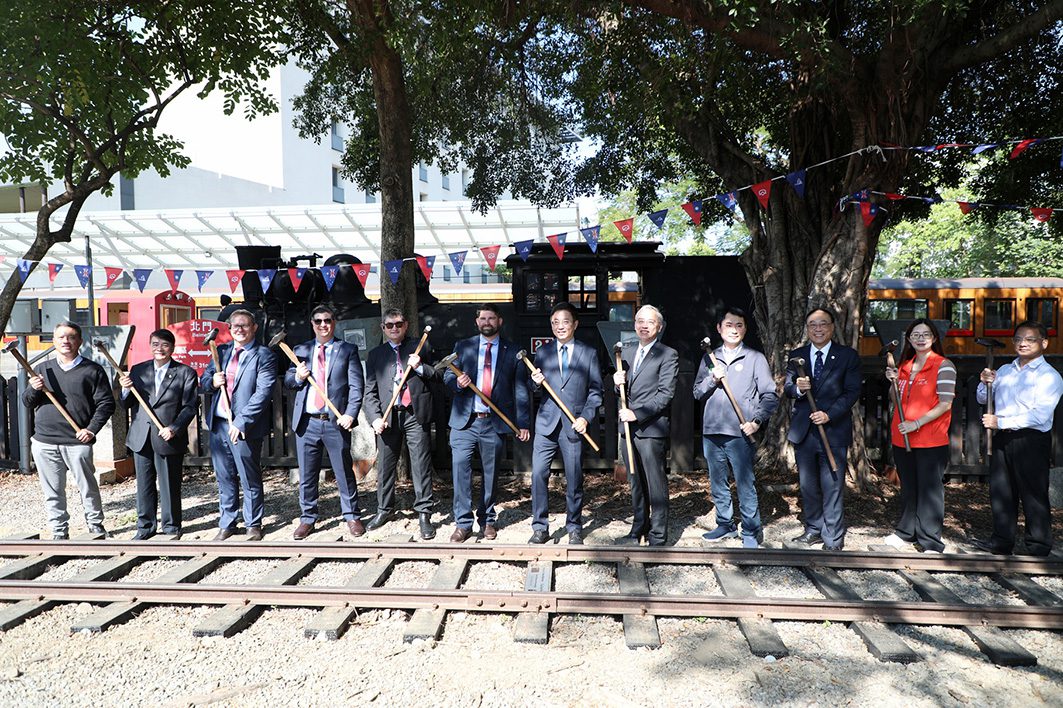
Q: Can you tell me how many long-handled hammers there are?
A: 12